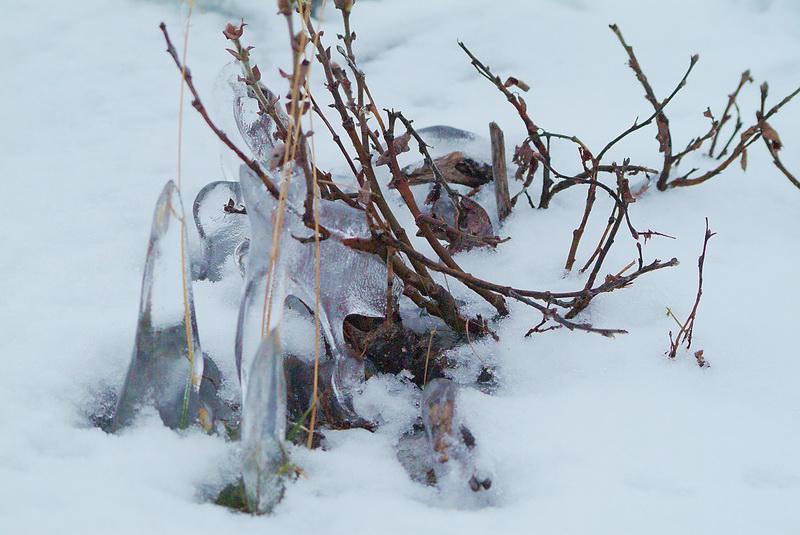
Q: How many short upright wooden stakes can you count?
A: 1